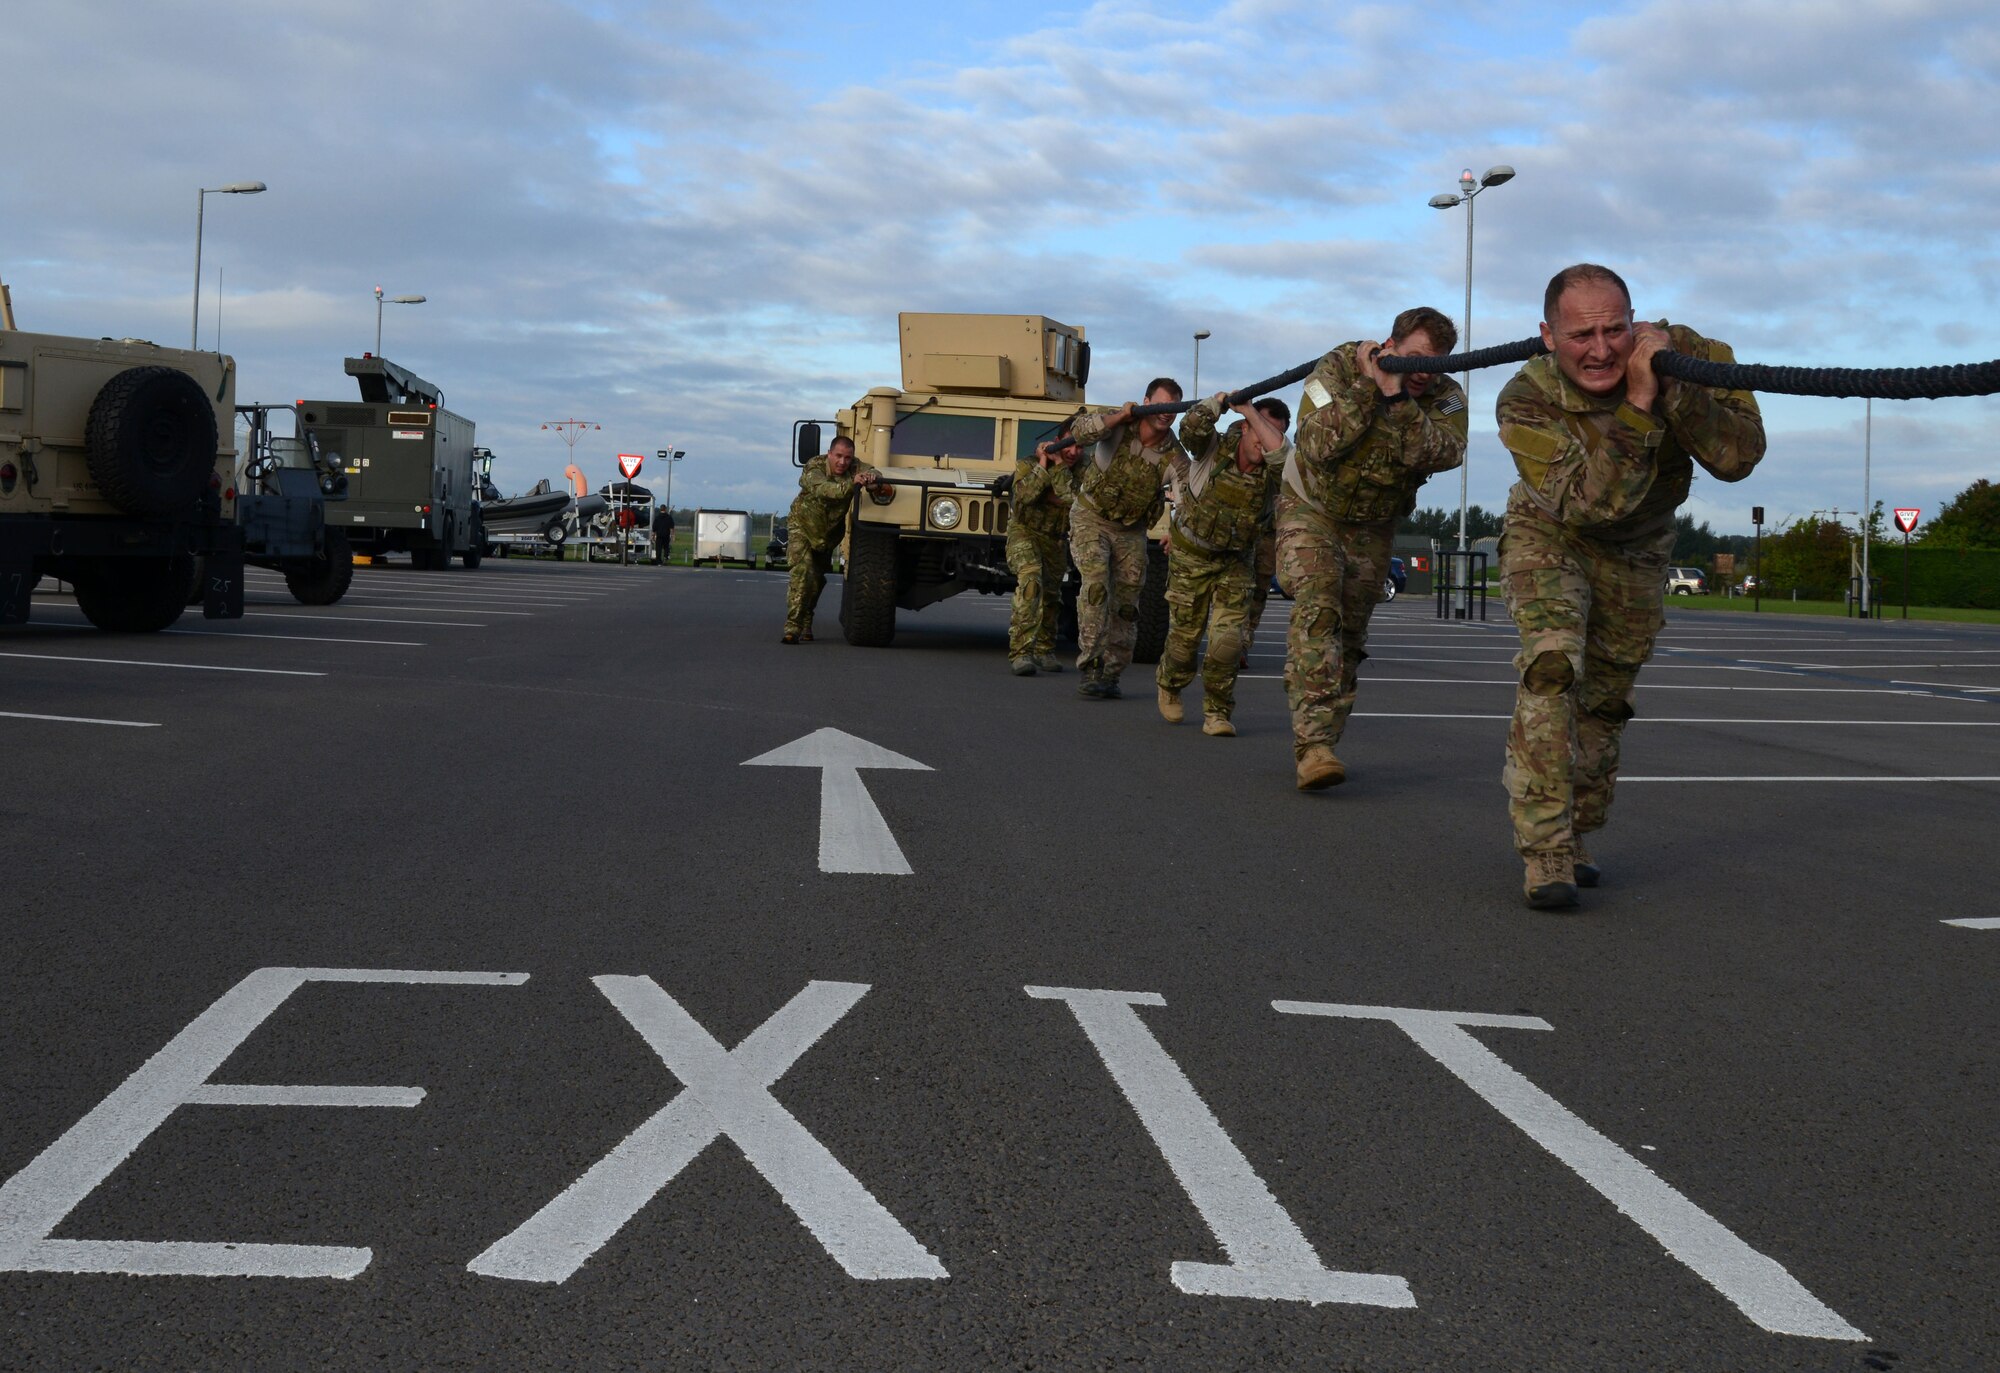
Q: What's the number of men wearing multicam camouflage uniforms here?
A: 7